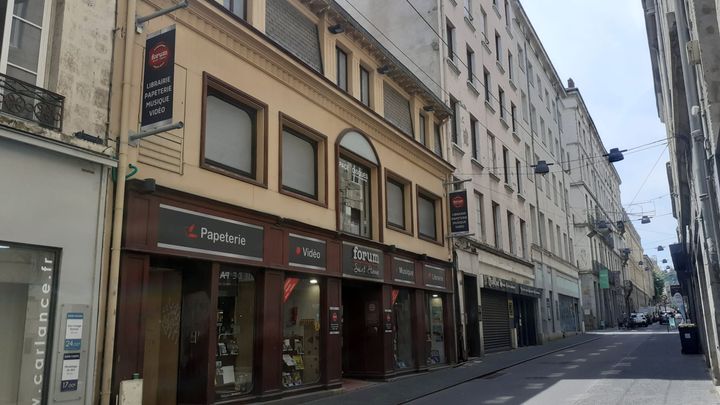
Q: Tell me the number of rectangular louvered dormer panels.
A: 2